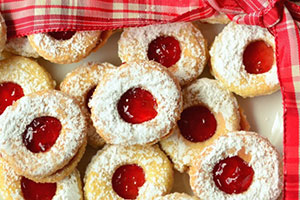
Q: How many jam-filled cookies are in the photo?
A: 11